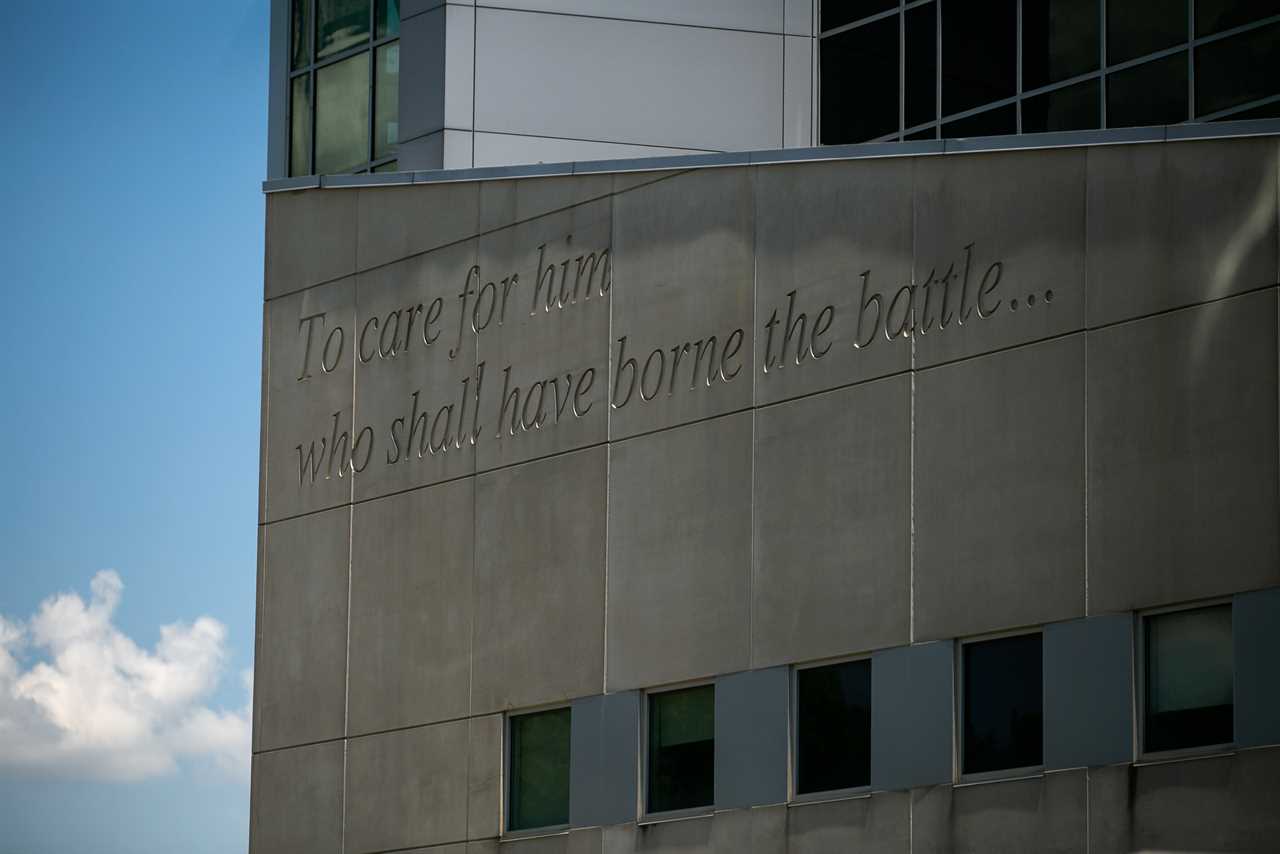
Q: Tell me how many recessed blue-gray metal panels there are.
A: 5